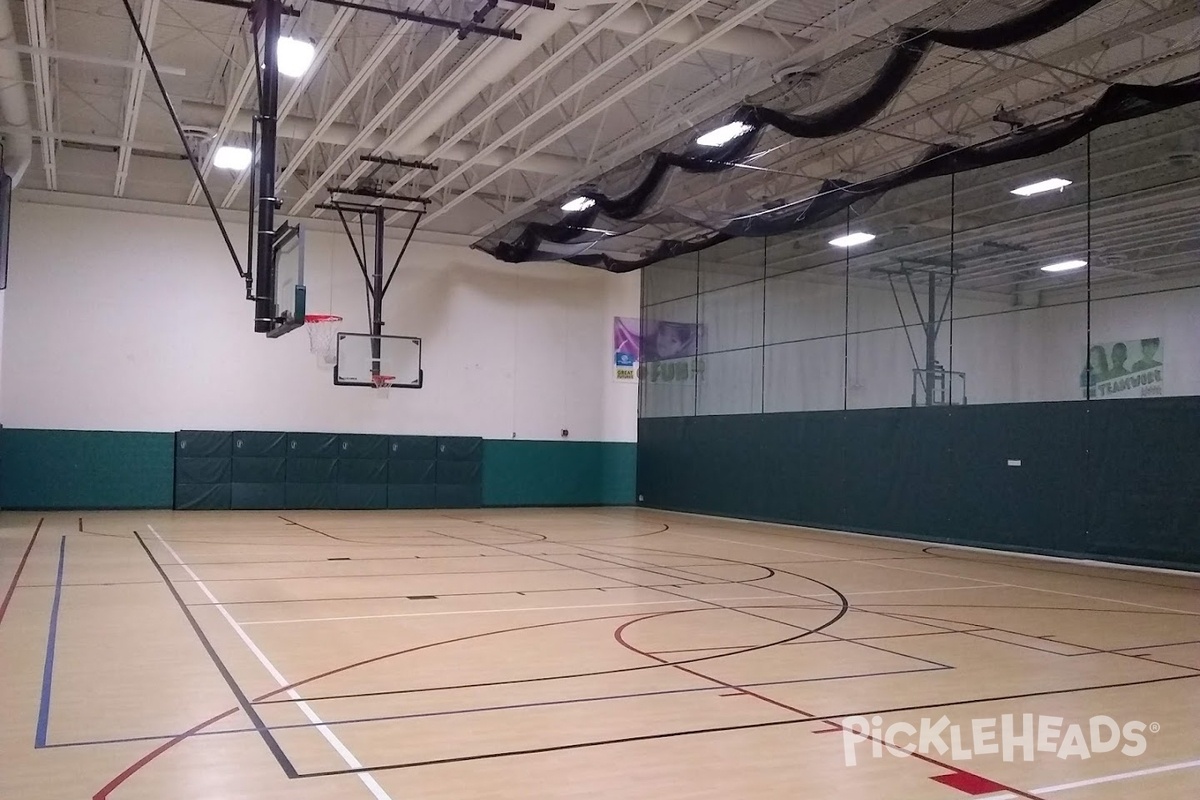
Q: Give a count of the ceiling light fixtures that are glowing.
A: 7